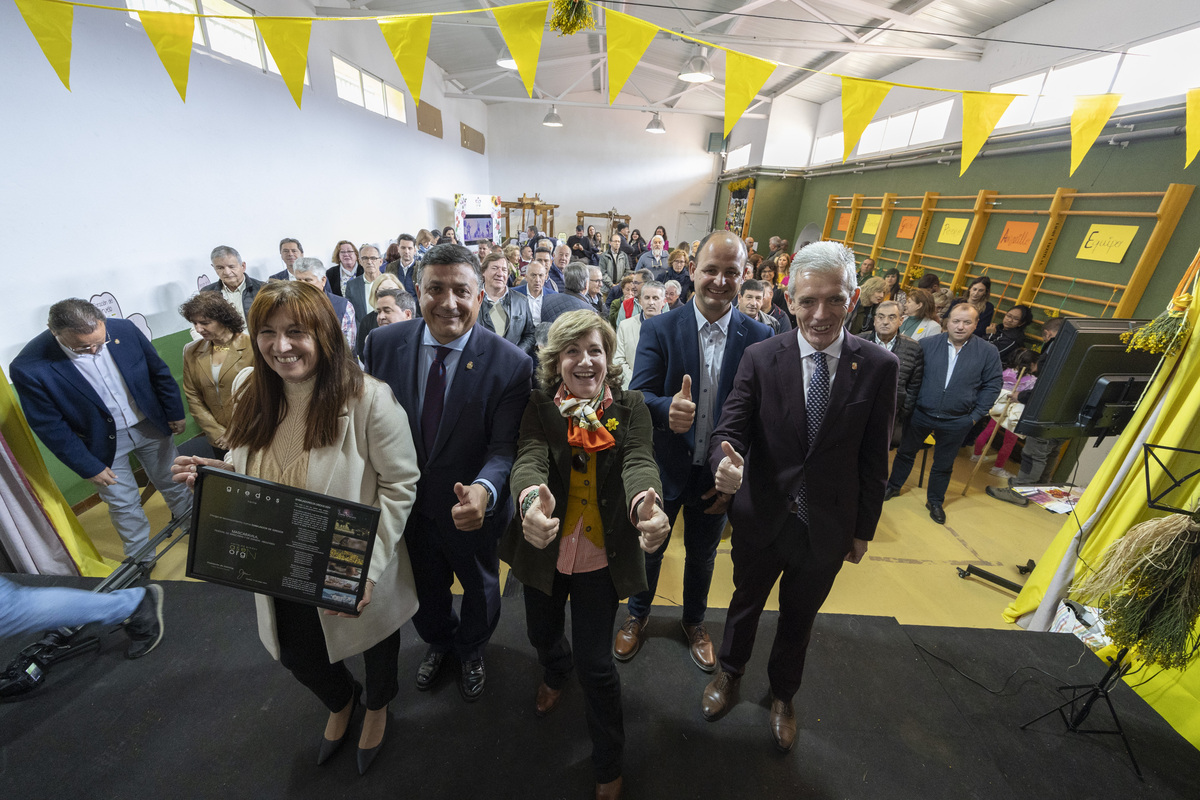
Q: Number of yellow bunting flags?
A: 11